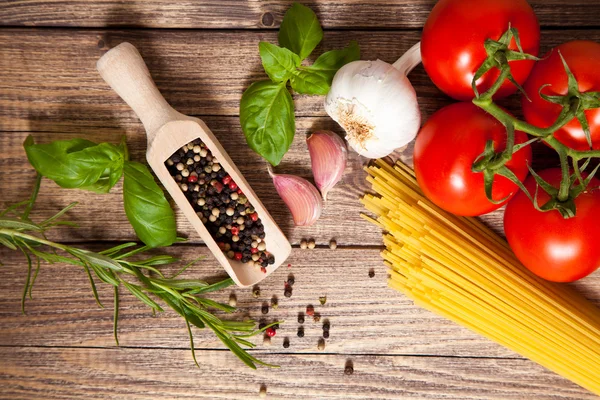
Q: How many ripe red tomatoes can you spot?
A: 4